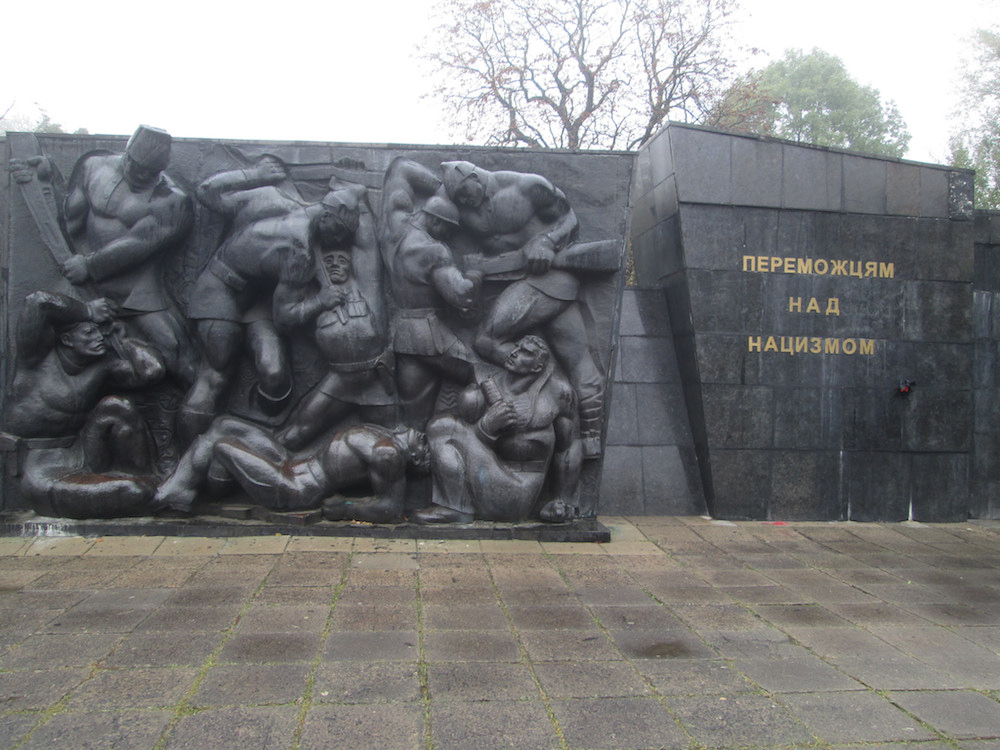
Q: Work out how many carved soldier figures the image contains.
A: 8